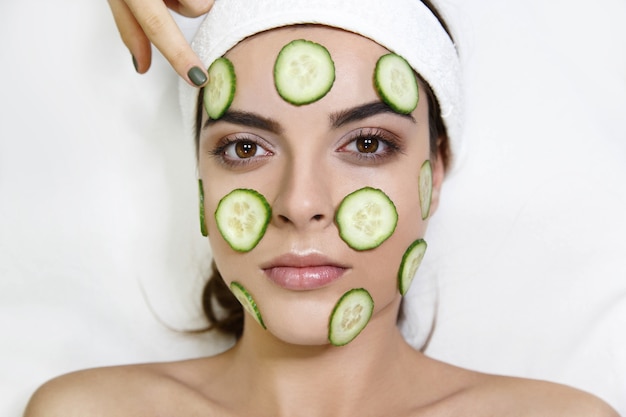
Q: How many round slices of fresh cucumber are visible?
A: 10